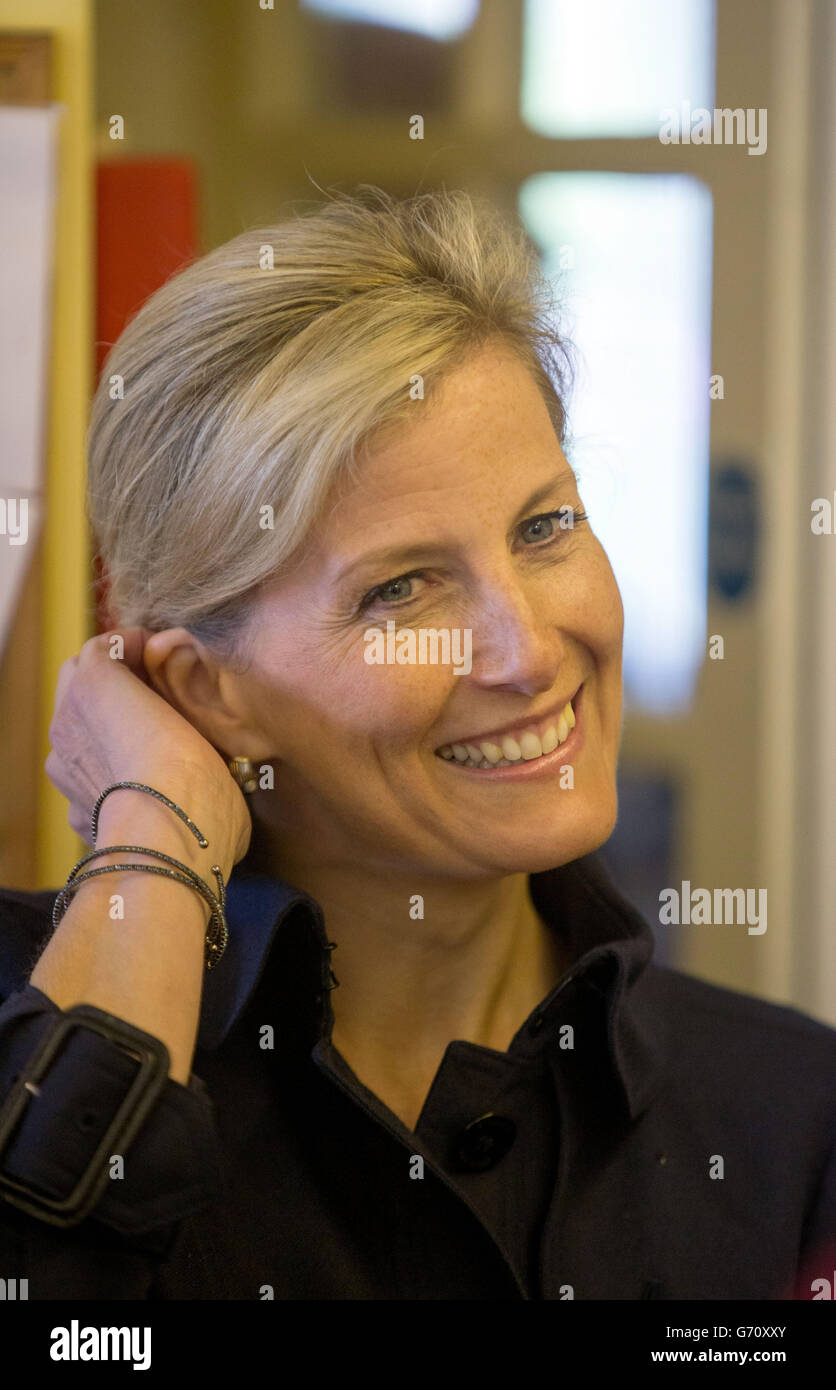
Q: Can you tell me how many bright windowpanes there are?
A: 3